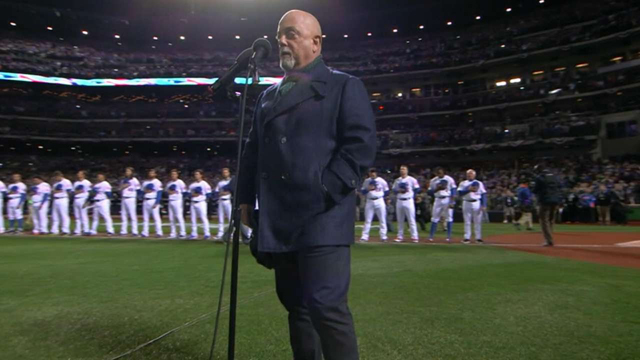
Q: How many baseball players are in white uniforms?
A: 15